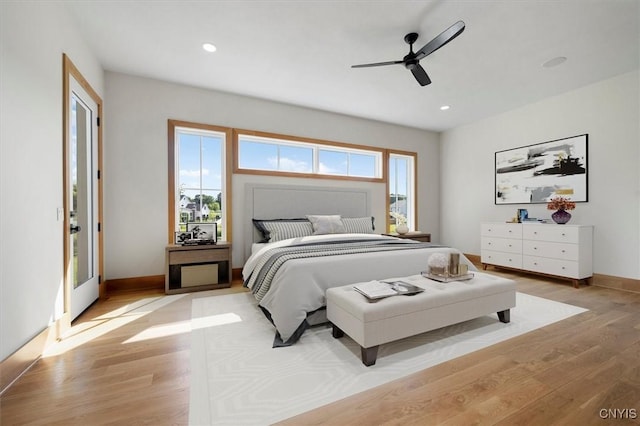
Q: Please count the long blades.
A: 3